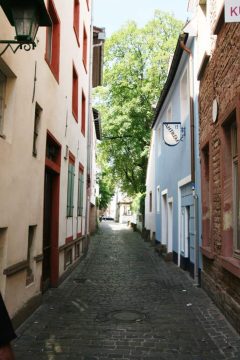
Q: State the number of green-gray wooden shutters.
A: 2